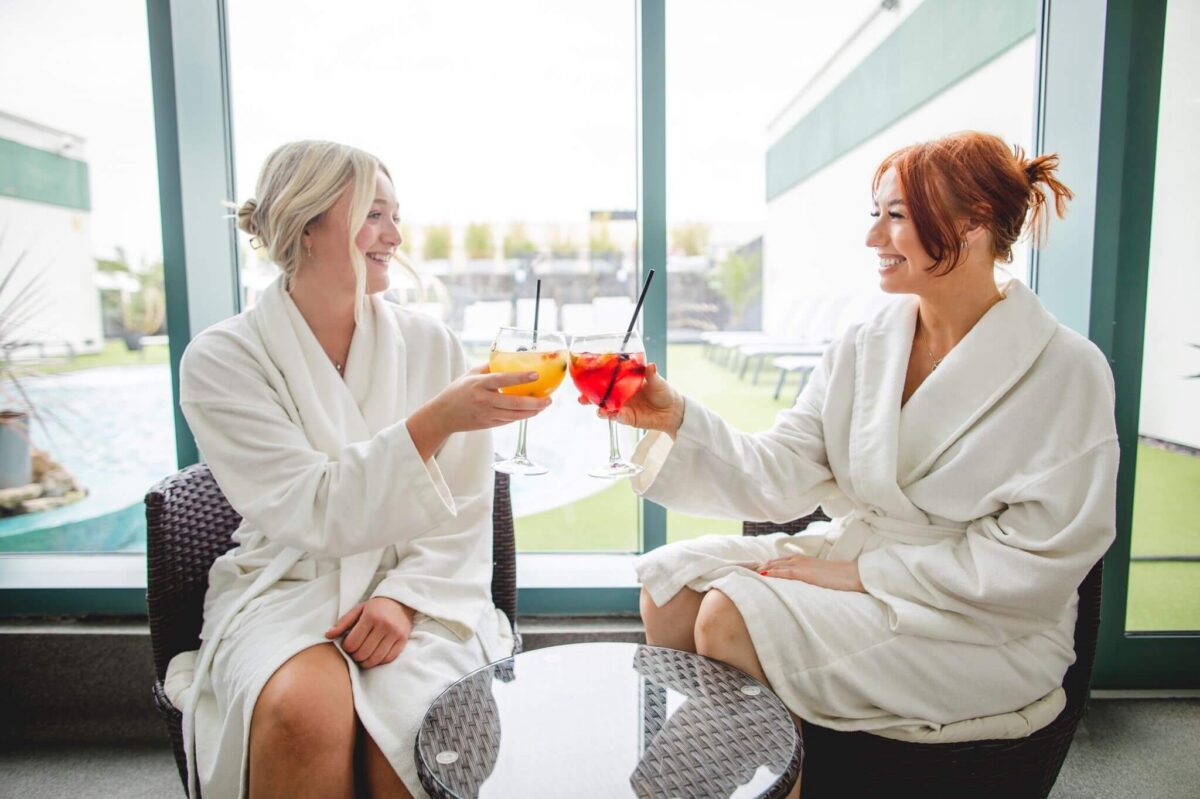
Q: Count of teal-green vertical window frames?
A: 3